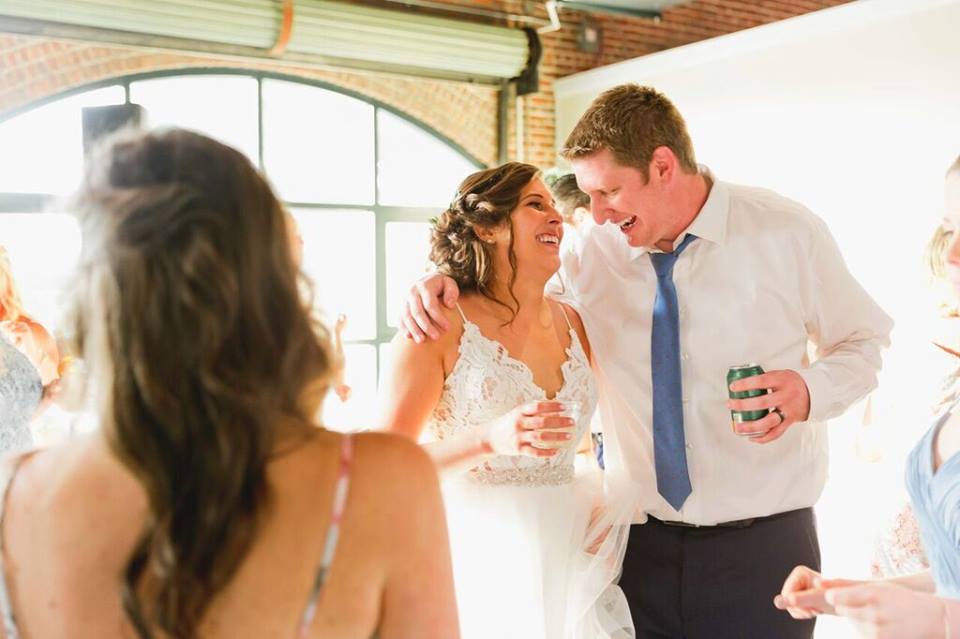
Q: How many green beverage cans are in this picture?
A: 1